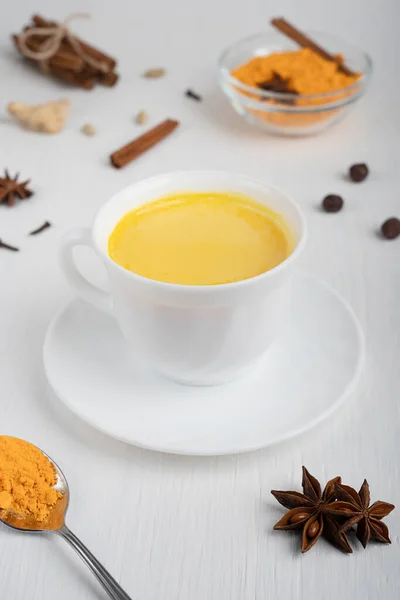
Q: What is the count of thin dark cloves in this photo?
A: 3